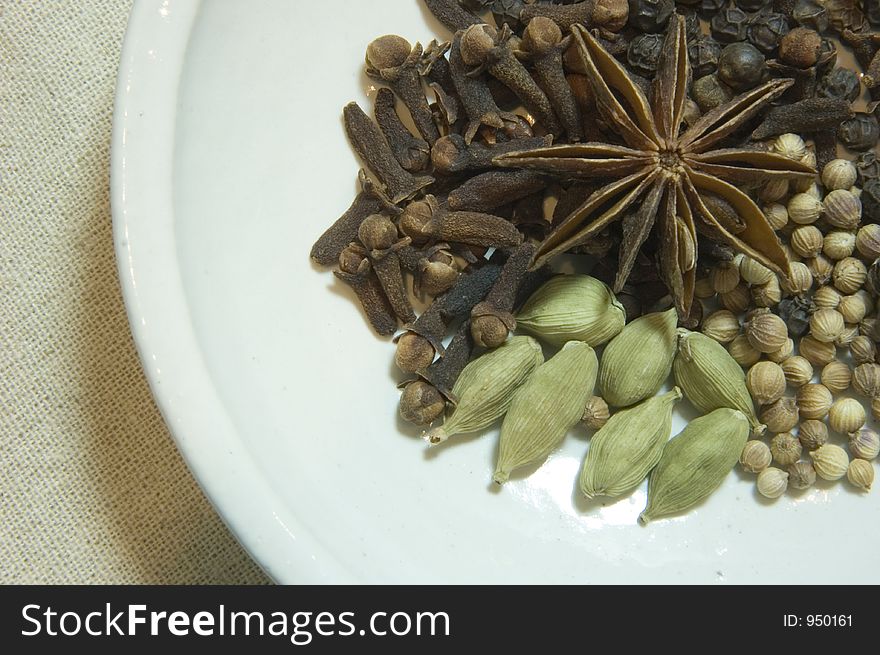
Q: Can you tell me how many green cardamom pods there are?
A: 7